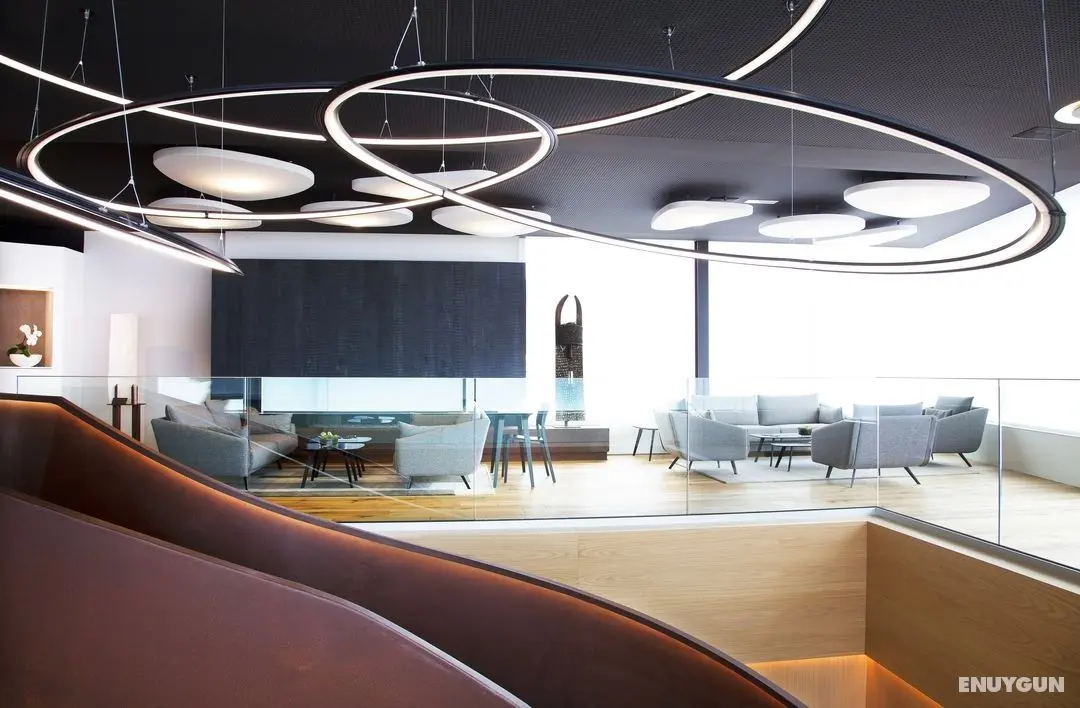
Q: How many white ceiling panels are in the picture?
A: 9